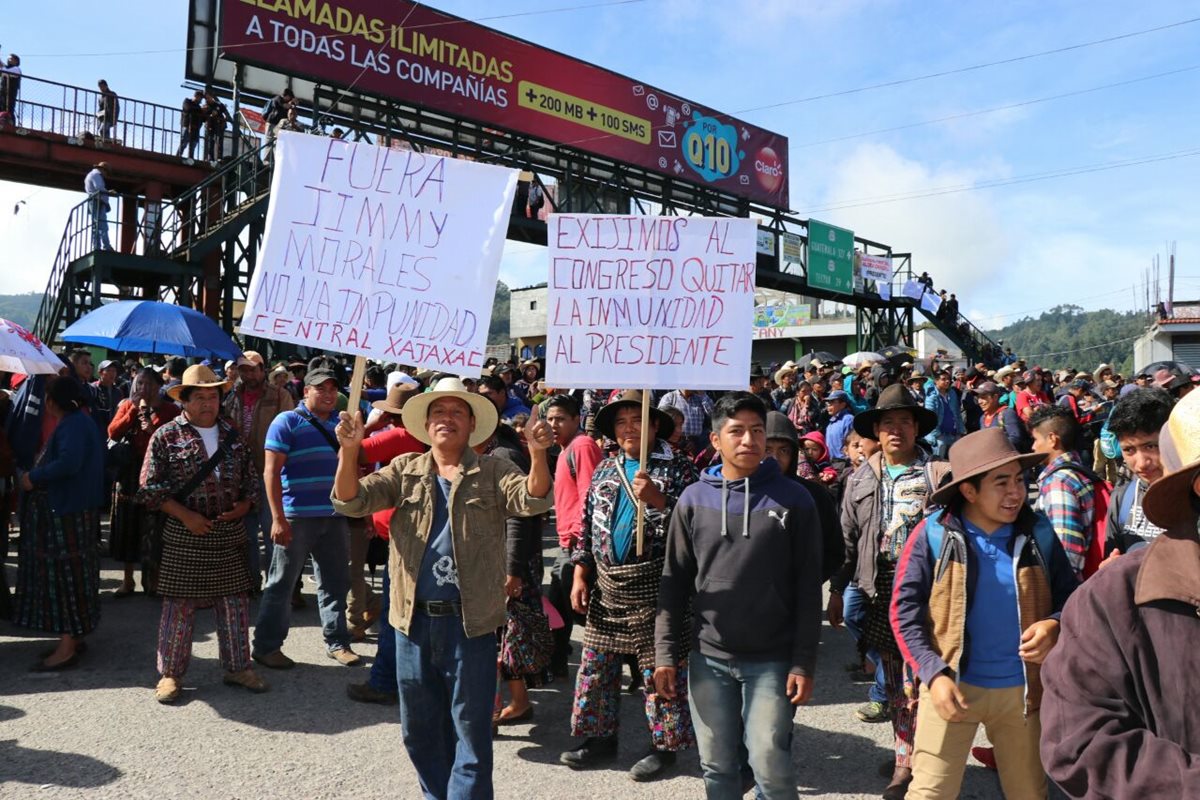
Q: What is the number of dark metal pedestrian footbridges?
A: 1